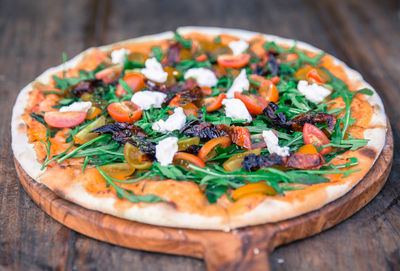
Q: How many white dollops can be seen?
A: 12